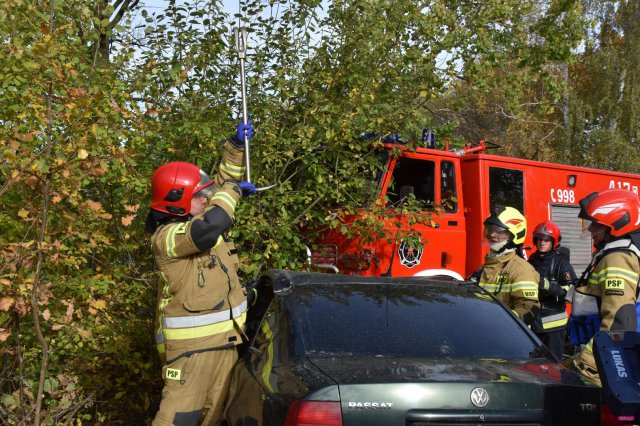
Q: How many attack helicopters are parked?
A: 0